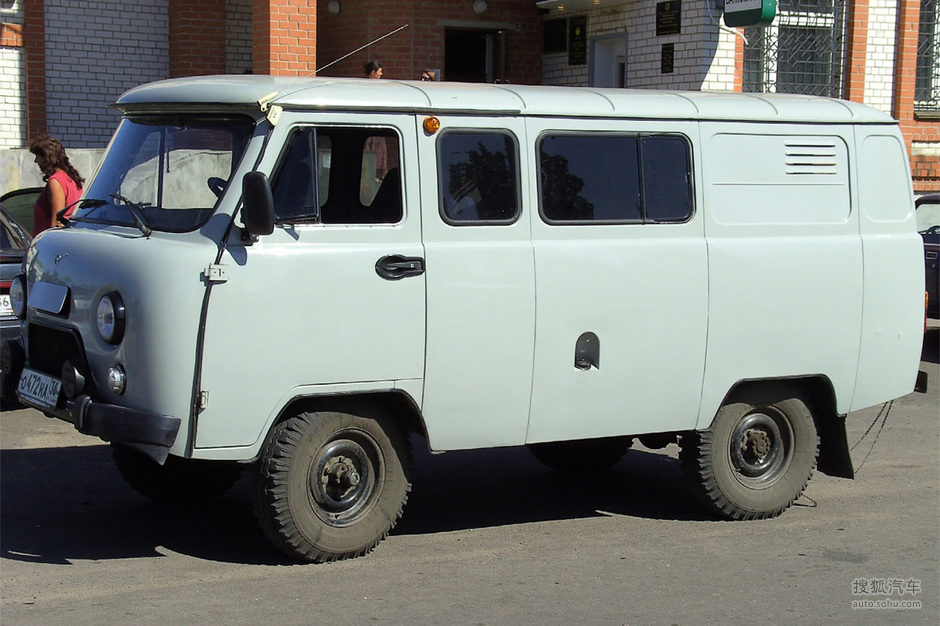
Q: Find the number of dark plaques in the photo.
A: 4